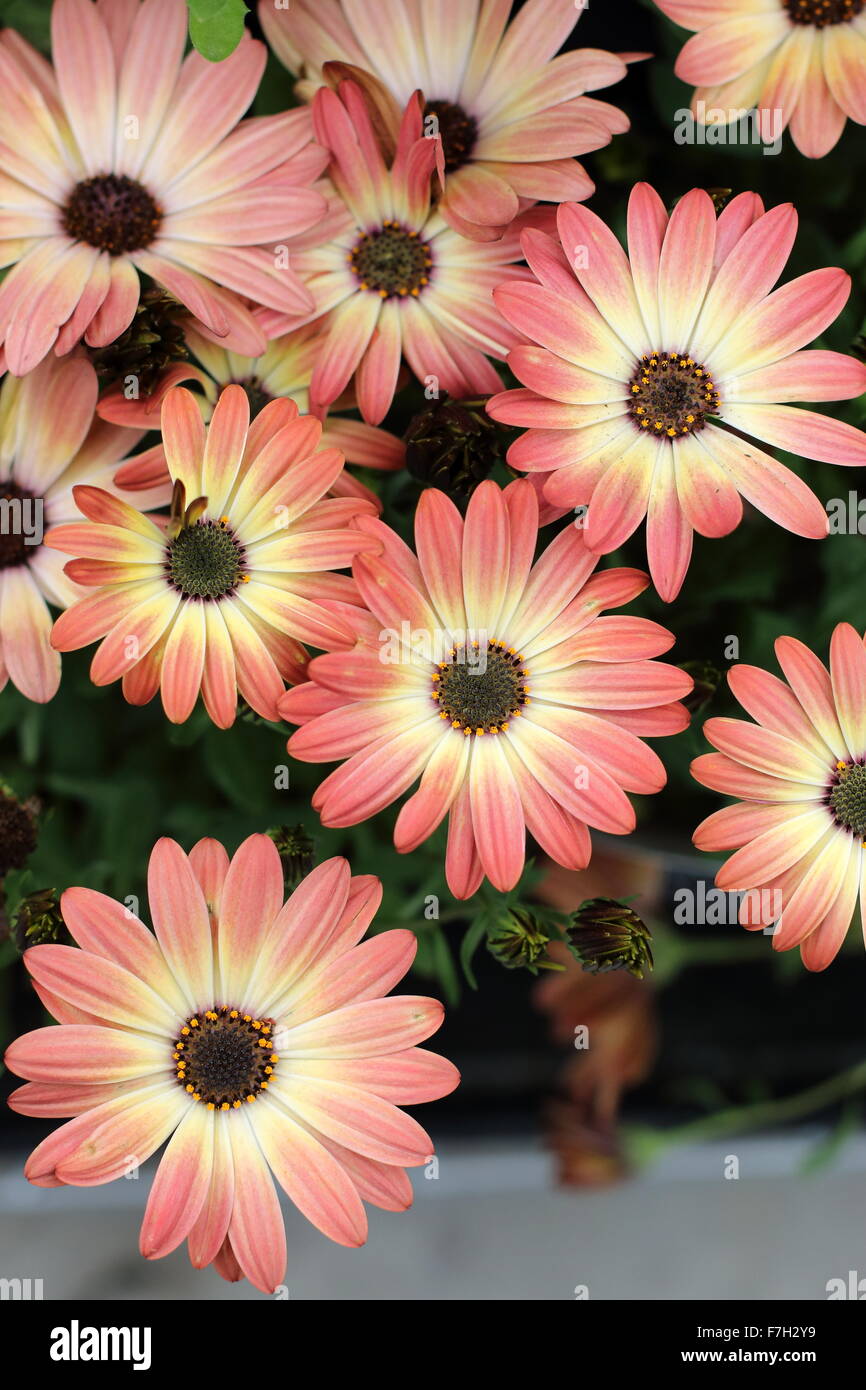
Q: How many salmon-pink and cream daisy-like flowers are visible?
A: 11